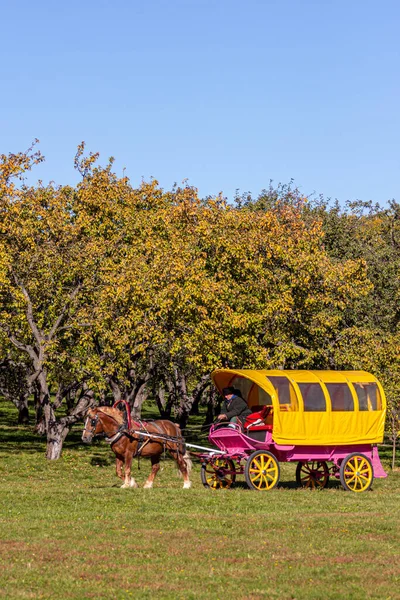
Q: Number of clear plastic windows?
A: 4